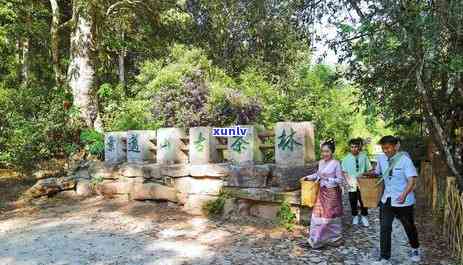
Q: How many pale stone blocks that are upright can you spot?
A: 6